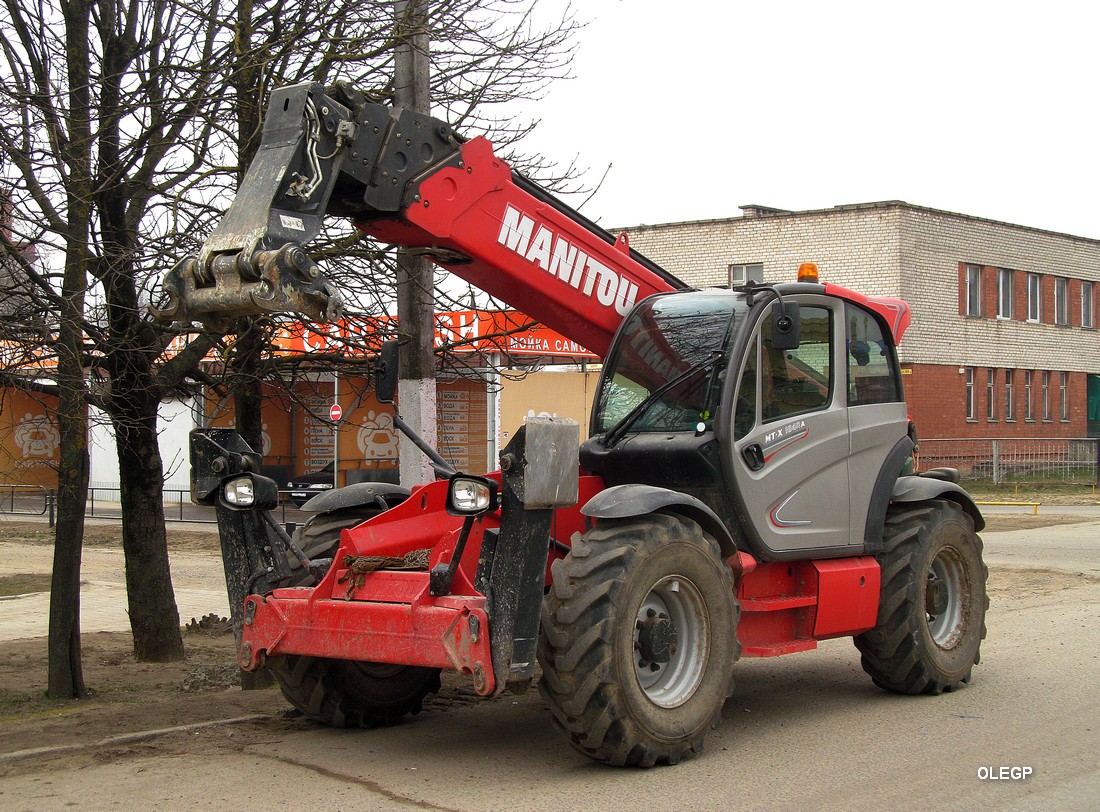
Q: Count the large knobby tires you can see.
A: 3